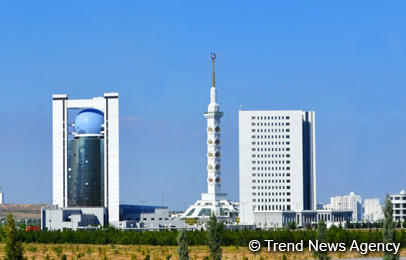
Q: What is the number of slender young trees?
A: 5